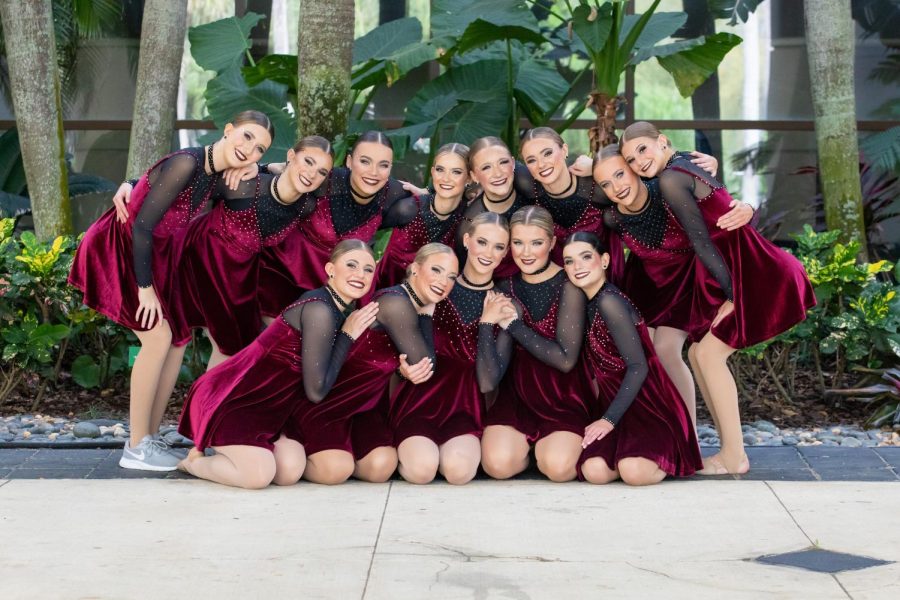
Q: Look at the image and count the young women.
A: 13